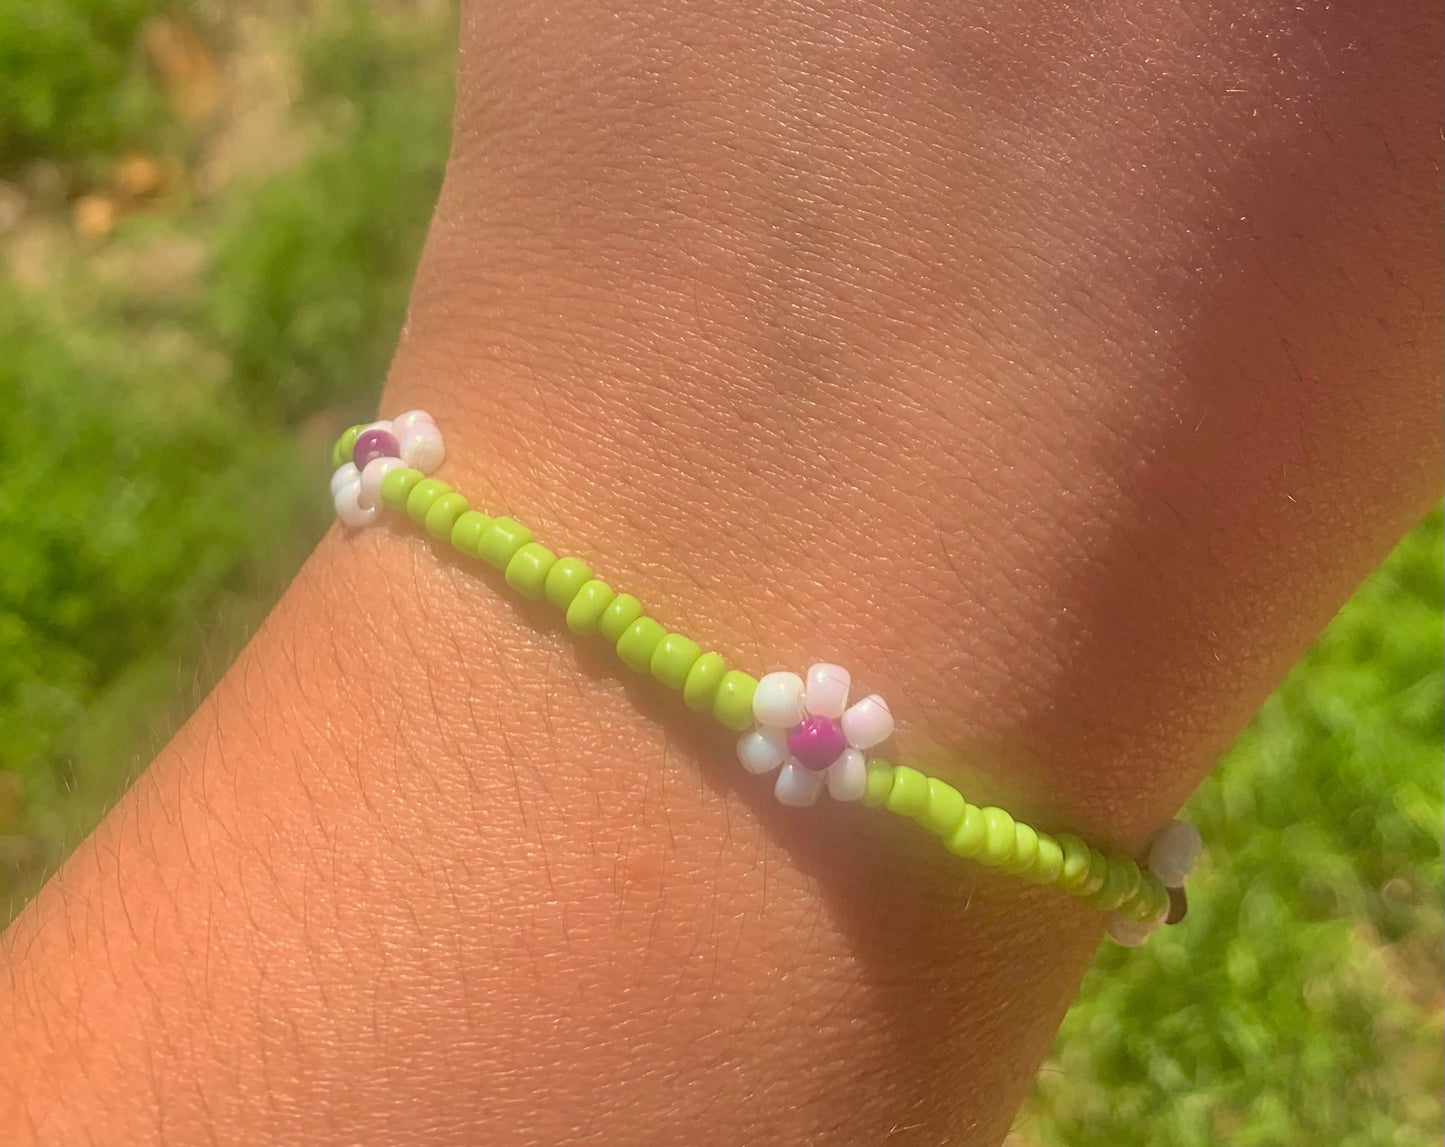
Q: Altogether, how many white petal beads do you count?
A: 14